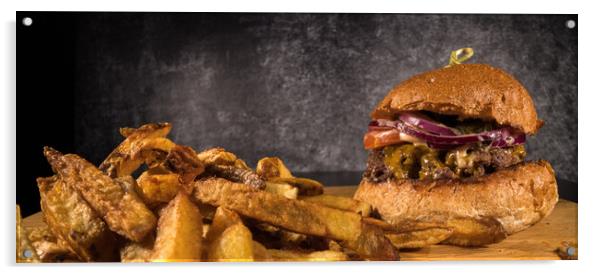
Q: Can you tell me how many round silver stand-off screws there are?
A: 4